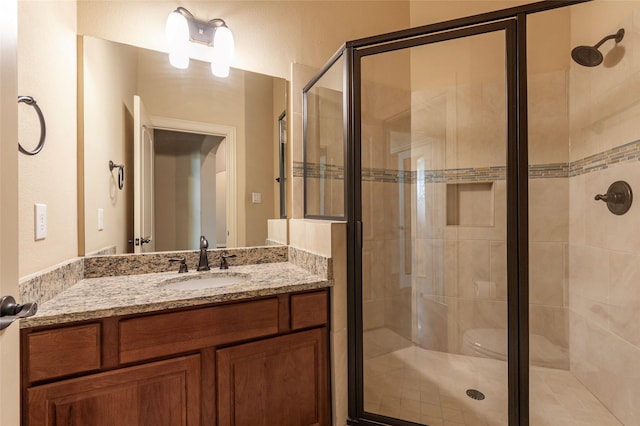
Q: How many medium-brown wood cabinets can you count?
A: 2